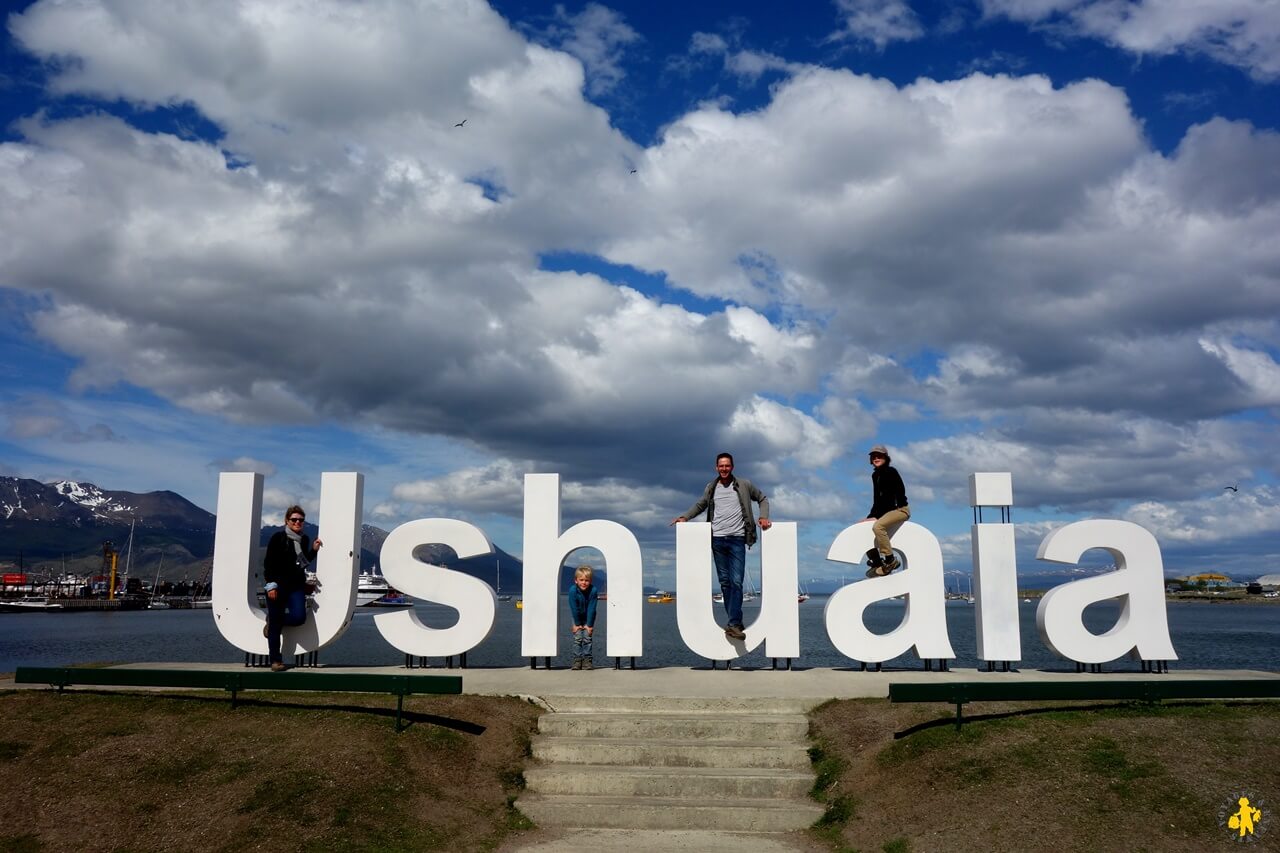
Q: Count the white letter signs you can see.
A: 7